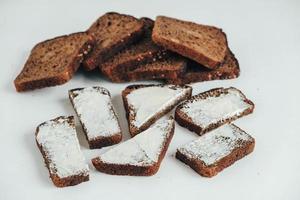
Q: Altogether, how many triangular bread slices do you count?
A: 2